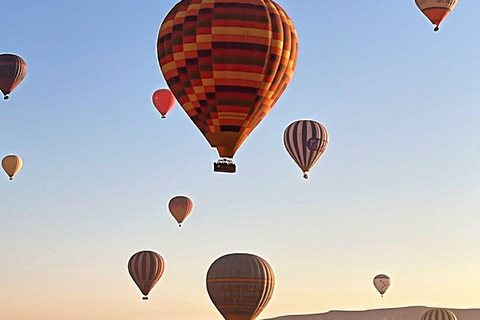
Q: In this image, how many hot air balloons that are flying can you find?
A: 11